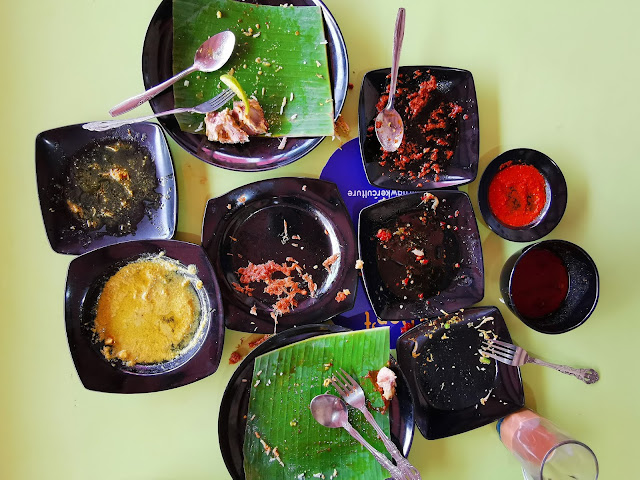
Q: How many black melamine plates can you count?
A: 8